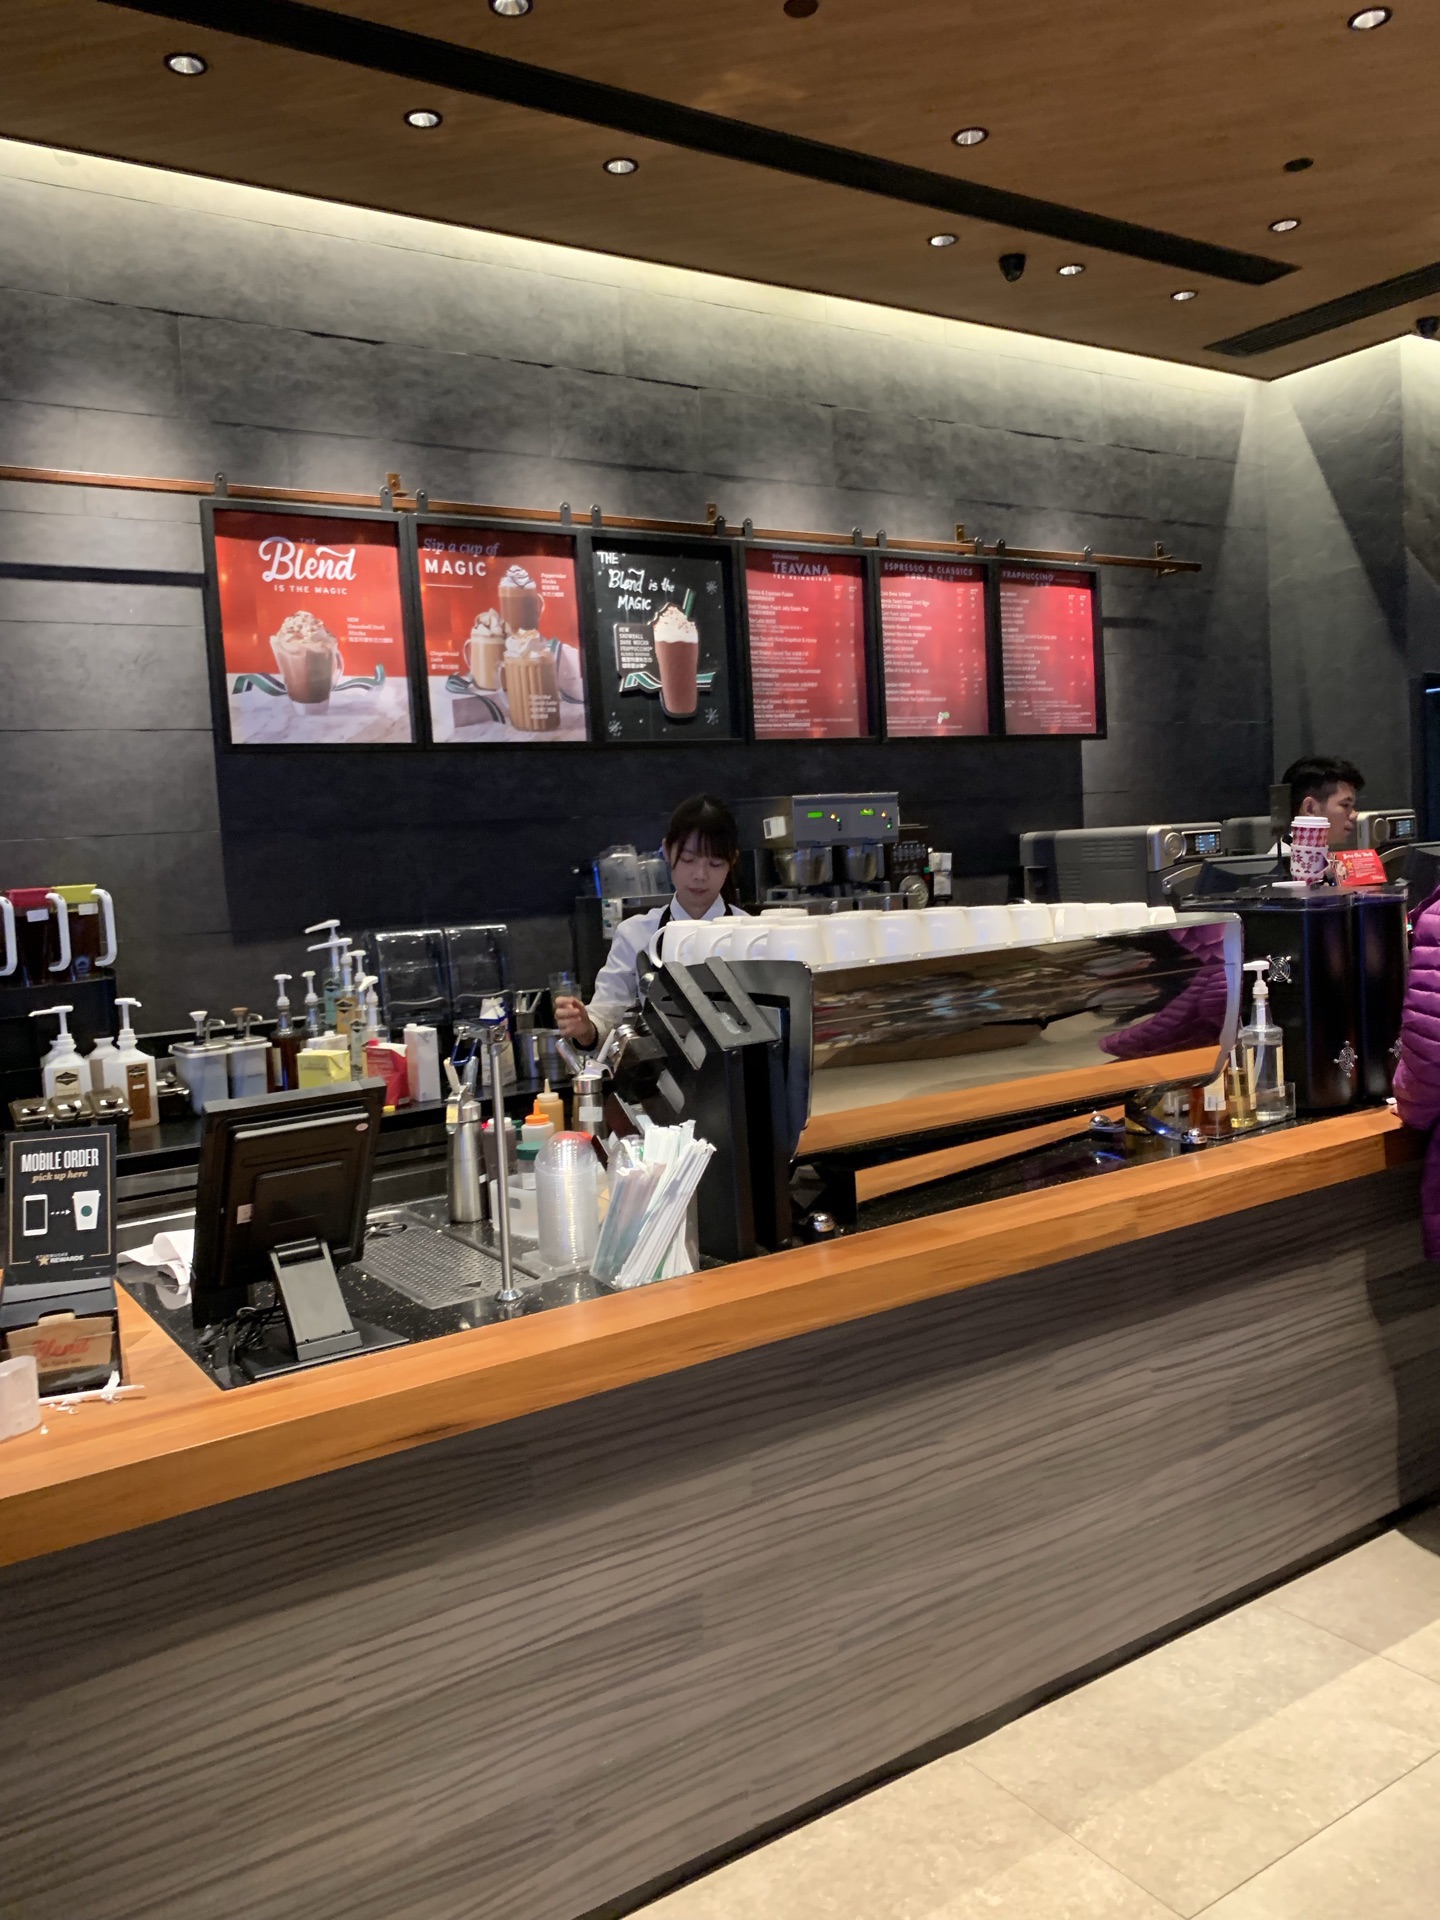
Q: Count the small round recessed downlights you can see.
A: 10